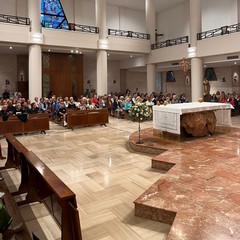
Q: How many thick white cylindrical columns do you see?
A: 4